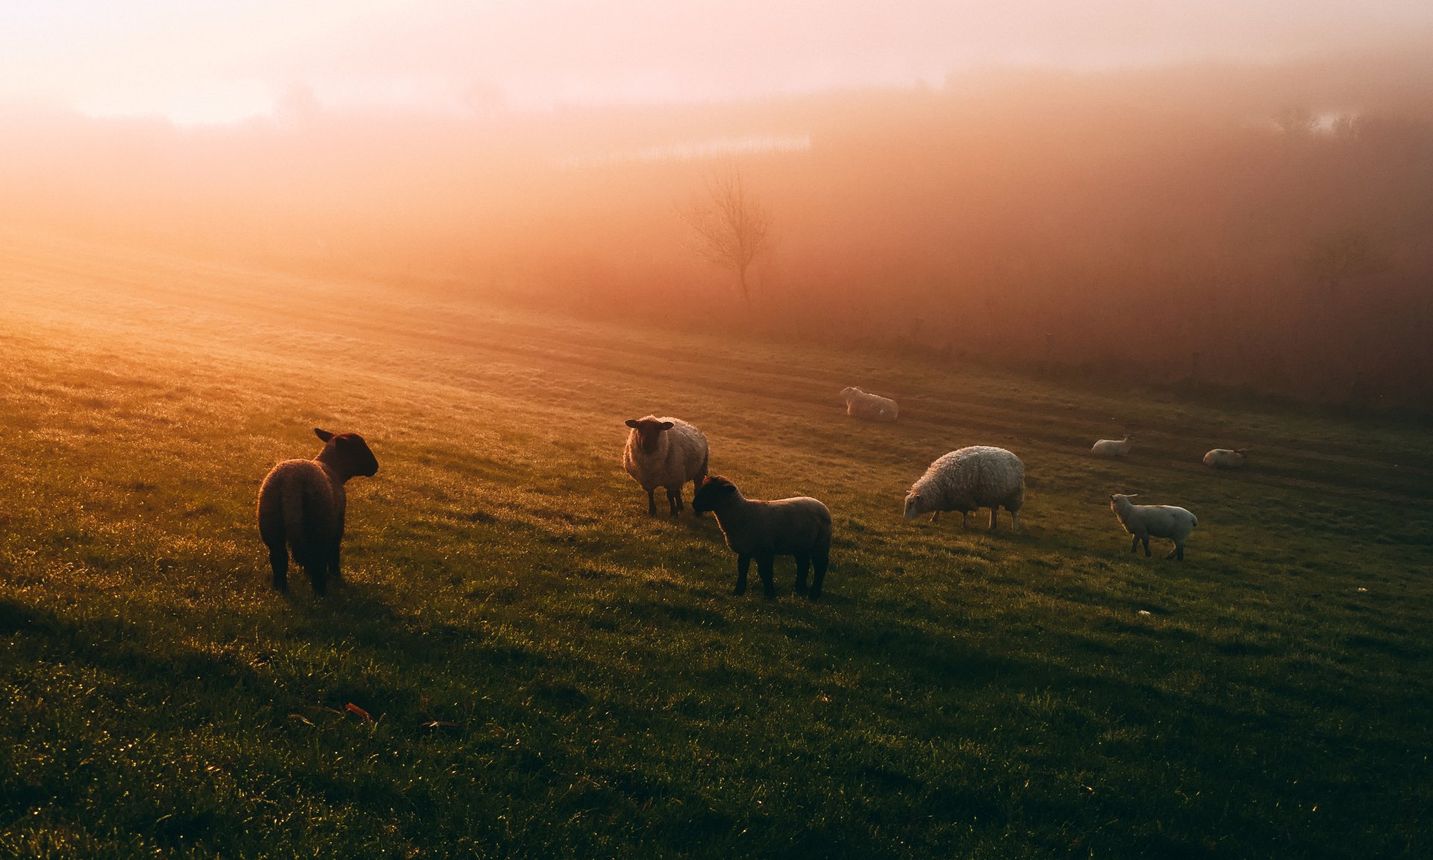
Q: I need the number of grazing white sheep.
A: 1